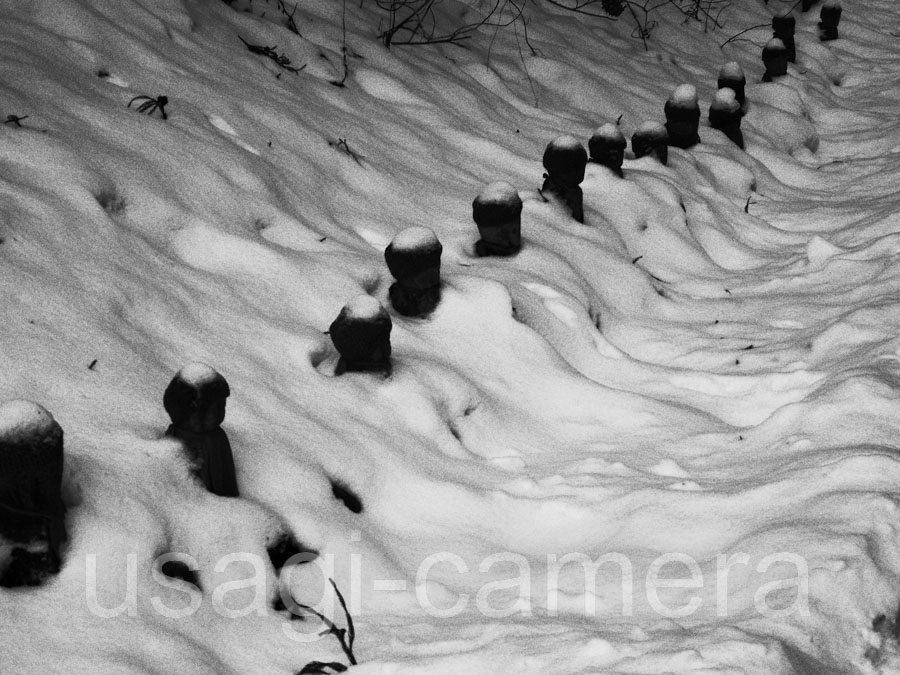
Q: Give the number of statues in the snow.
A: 14